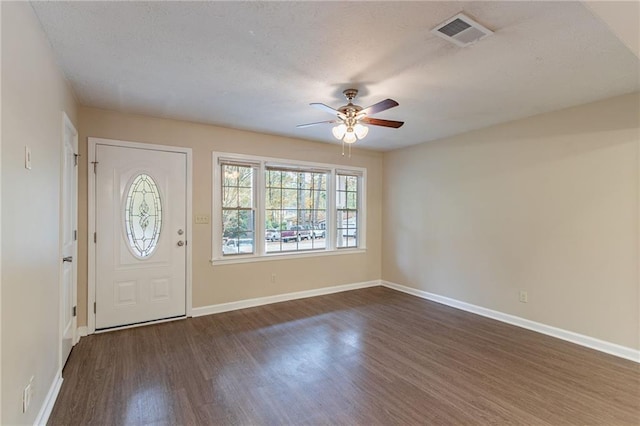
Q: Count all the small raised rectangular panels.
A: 2